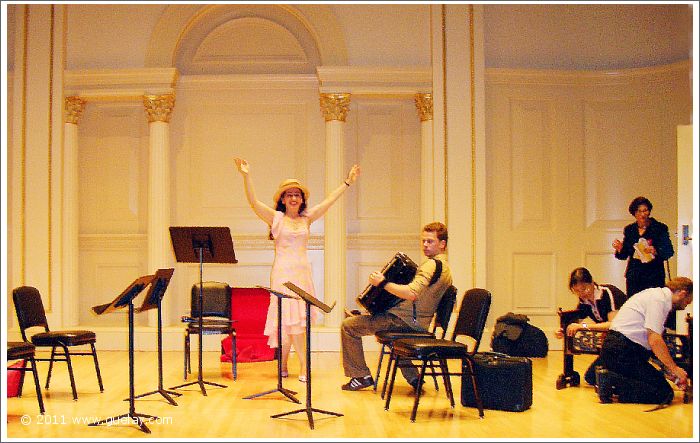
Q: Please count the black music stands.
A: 5